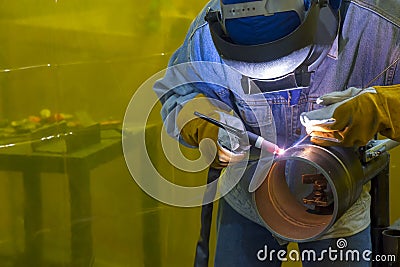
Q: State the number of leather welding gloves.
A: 2